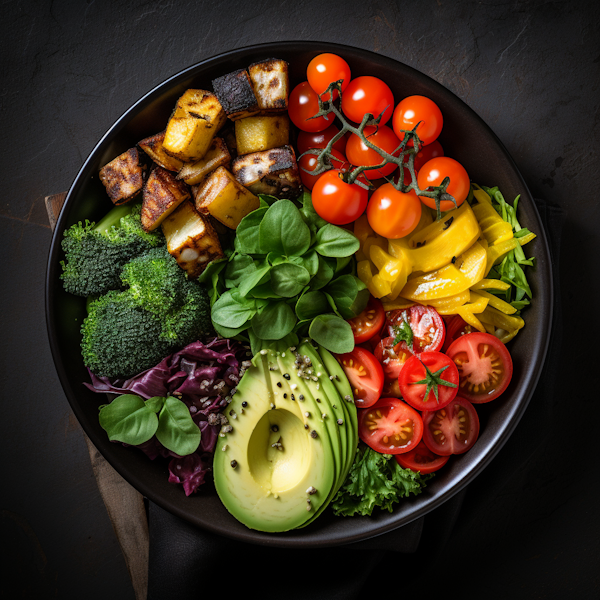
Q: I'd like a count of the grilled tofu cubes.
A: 11